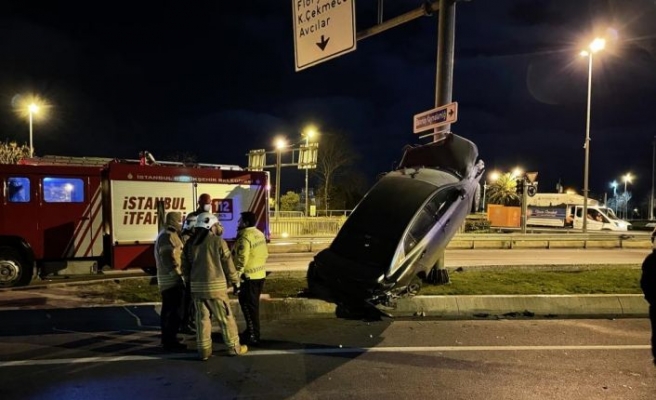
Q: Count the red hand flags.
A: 0